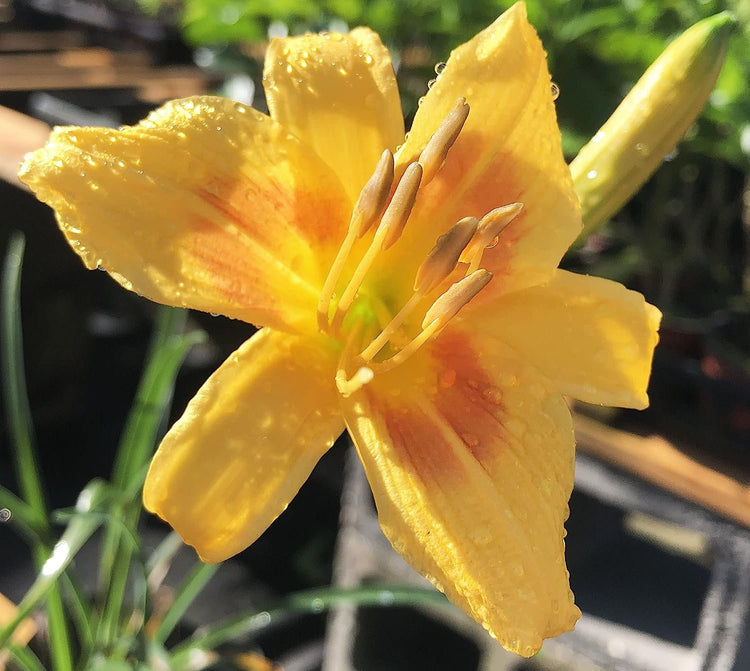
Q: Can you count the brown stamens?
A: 6